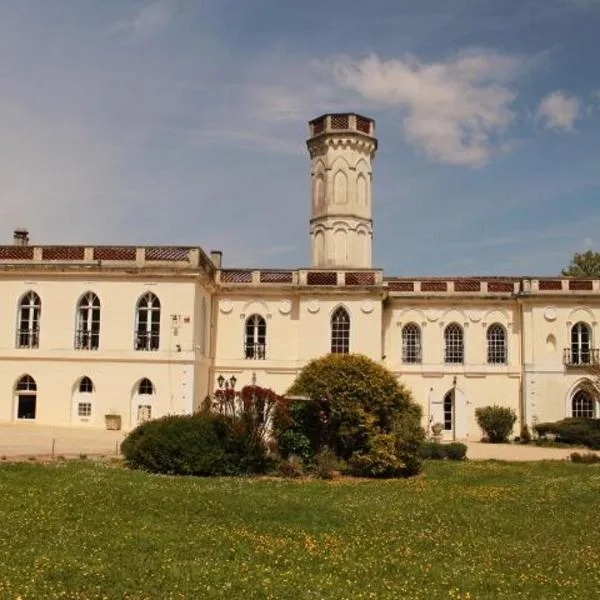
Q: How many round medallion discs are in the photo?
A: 7